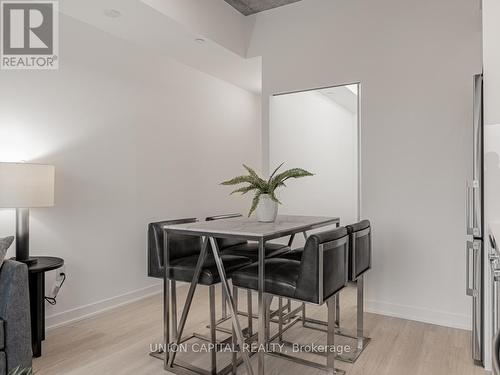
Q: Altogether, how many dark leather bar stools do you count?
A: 4